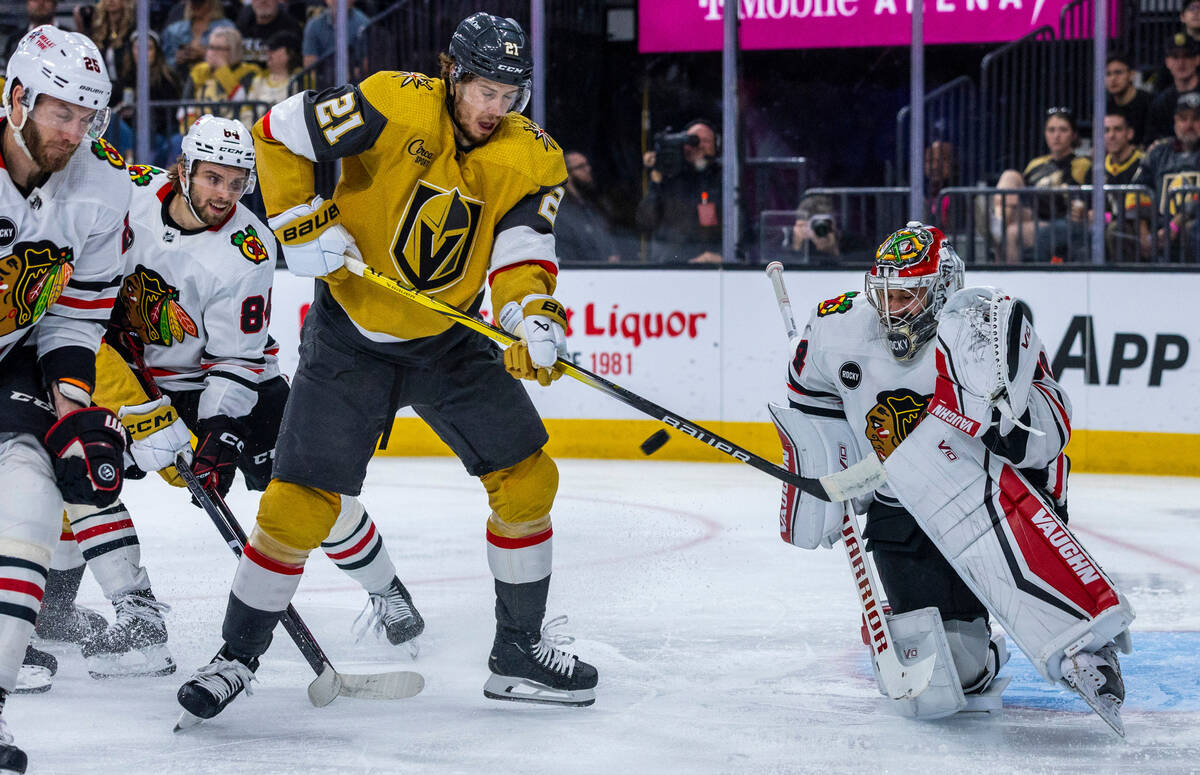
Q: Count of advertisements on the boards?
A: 2